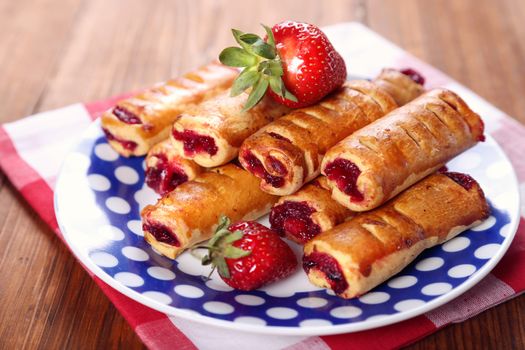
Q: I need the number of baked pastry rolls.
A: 9